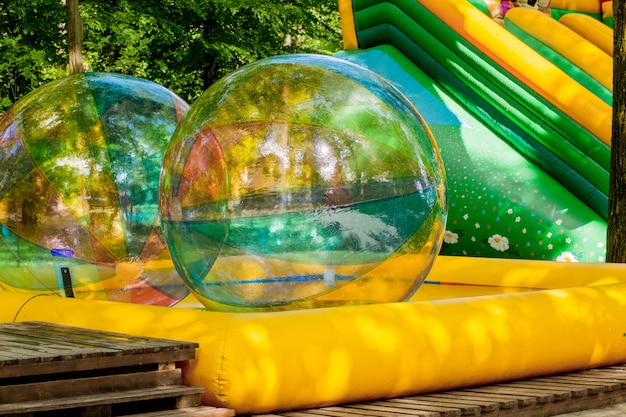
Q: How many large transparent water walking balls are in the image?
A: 2